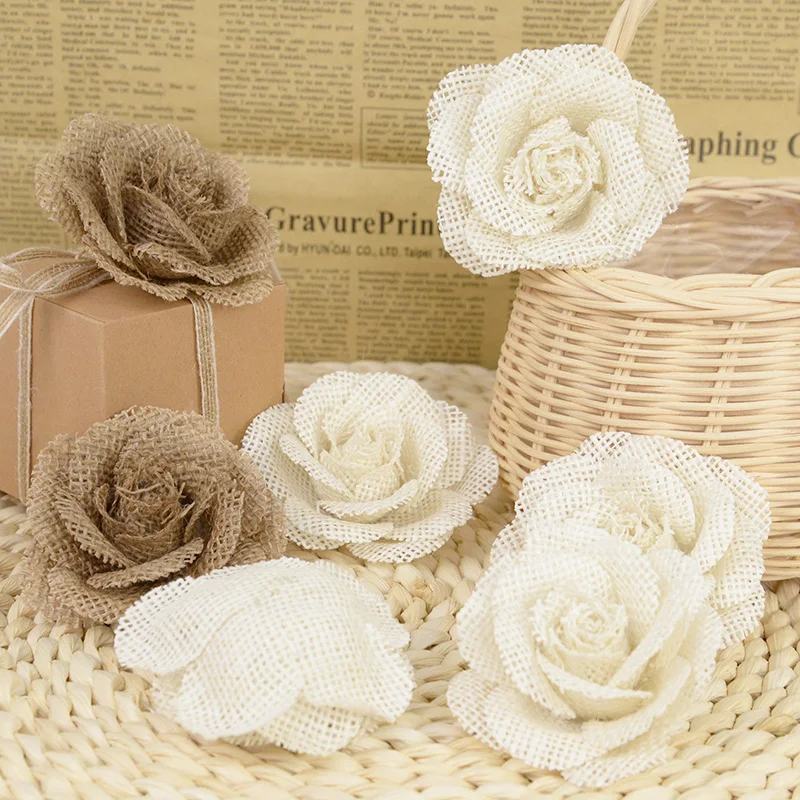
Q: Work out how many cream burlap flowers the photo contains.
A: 5